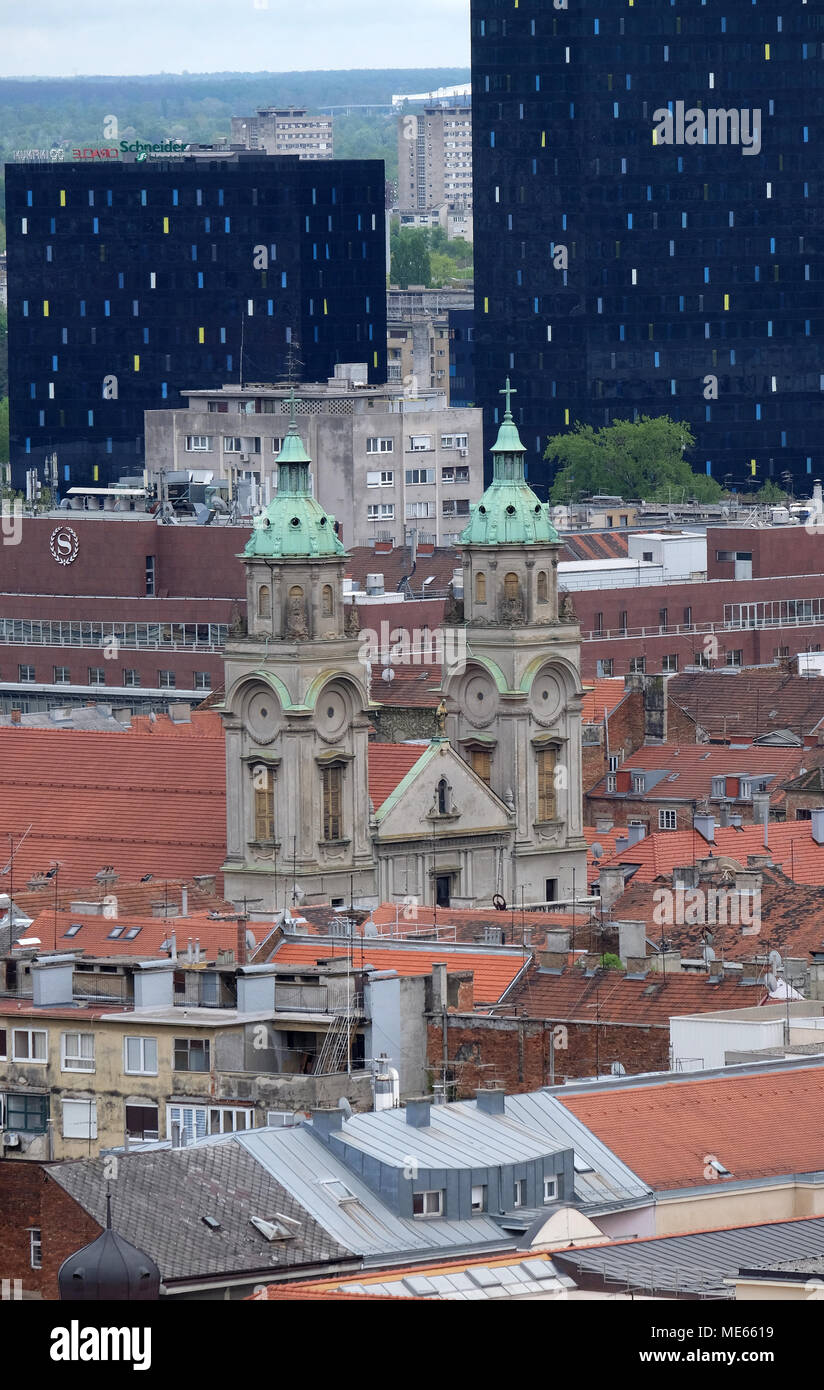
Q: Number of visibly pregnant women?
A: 0